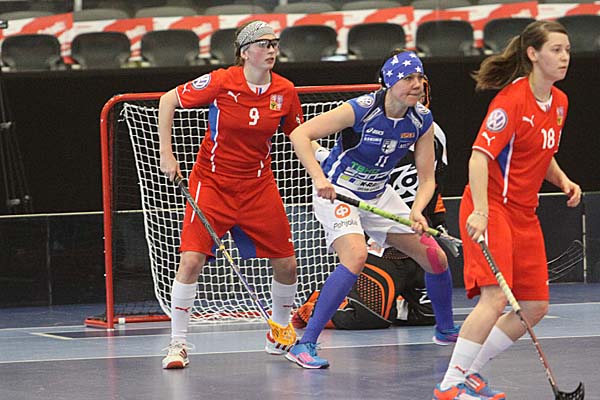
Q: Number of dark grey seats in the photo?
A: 9